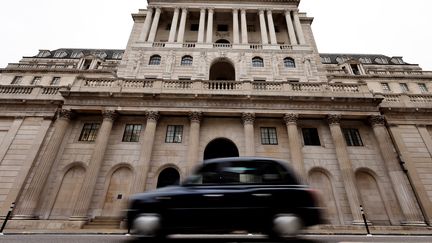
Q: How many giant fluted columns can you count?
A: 8